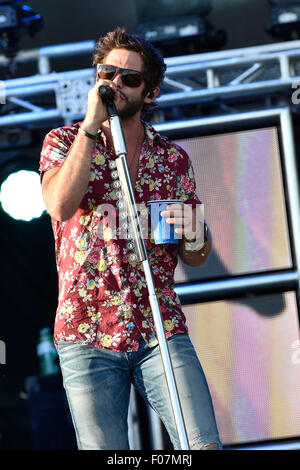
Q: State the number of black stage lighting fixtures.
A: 3